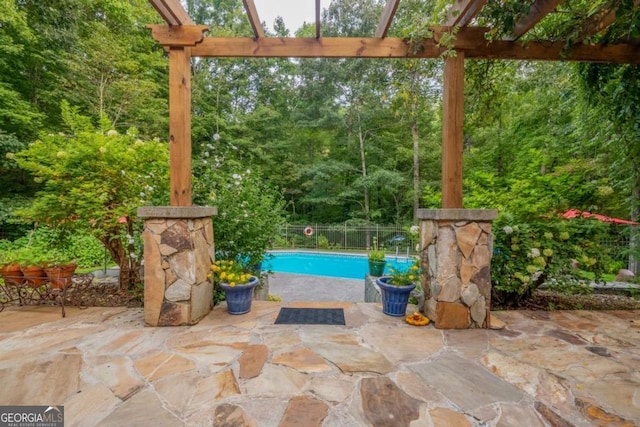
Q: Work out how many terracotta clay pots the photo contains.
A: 3